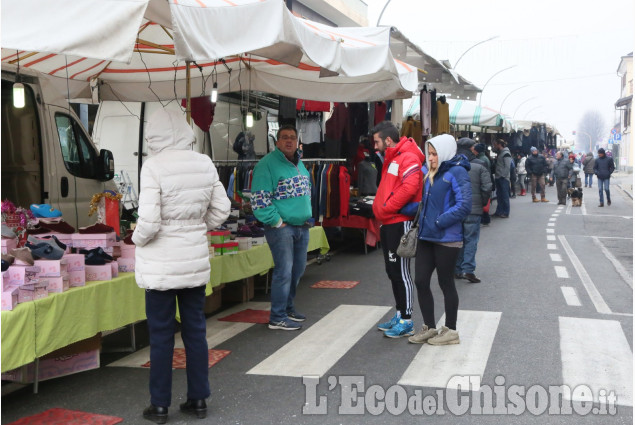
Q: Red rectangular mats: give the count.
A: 4